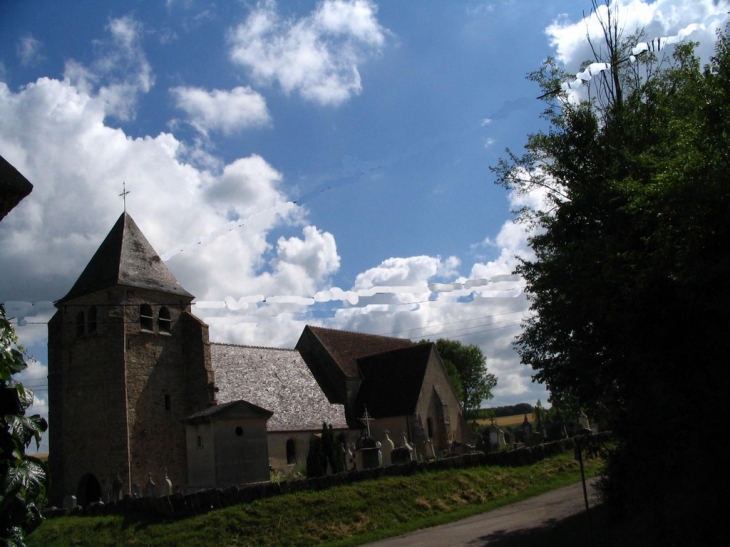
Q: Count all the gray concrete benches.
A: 0